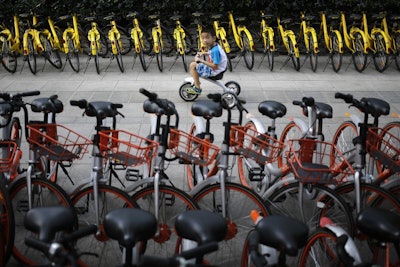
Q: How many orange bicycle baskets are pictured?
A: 7